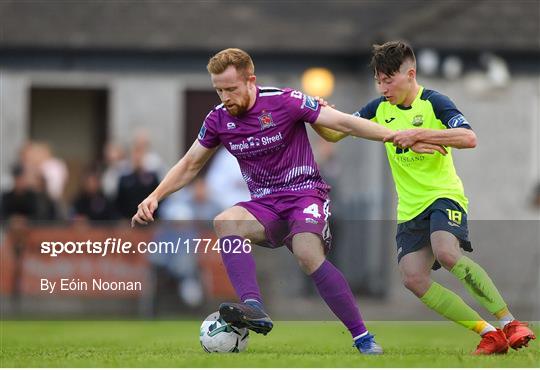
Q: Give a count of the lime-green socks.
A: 2